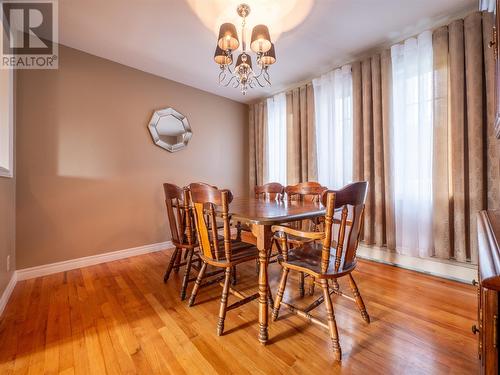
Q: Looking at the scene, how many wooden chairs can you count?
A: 6